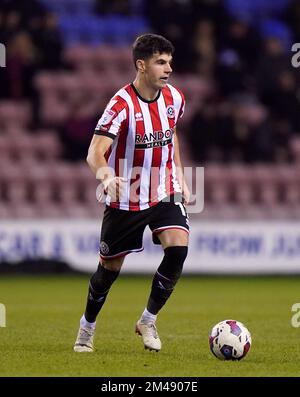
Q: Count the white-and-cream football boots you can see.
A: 2